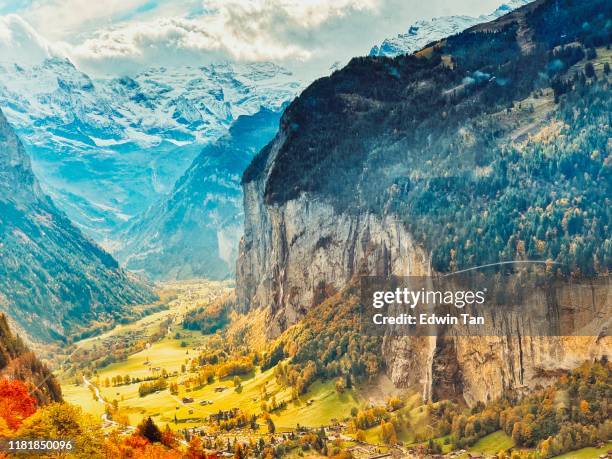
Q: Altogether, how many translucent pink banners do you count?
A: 0